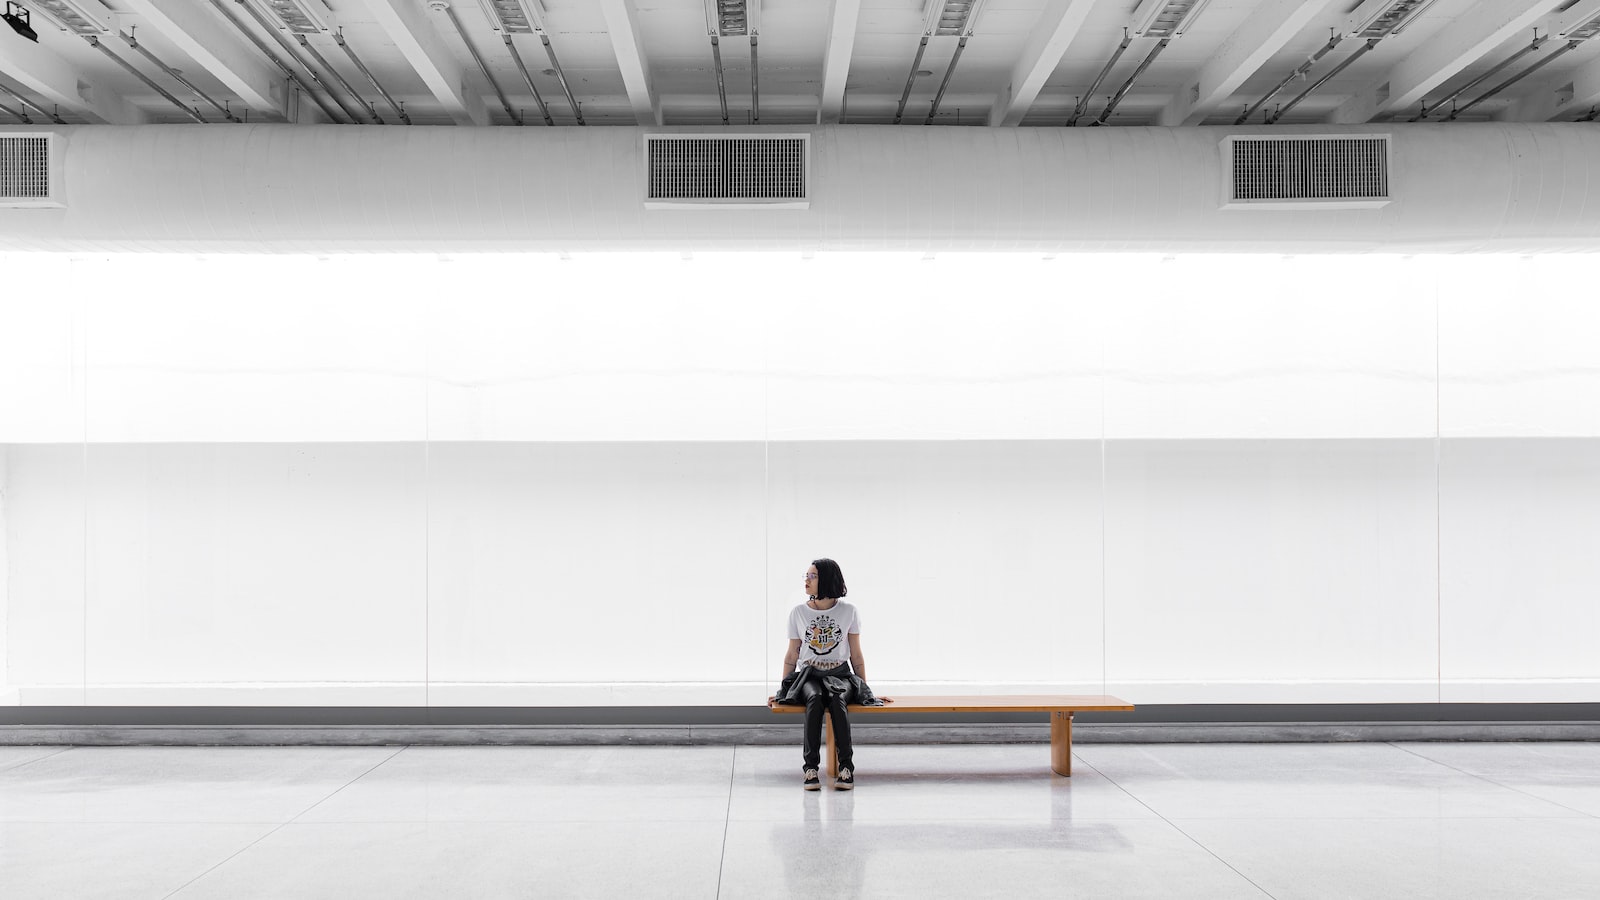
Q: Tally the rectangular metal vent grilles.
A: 3